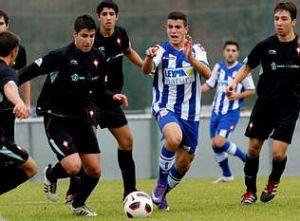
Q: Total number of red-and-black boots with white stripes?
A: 2